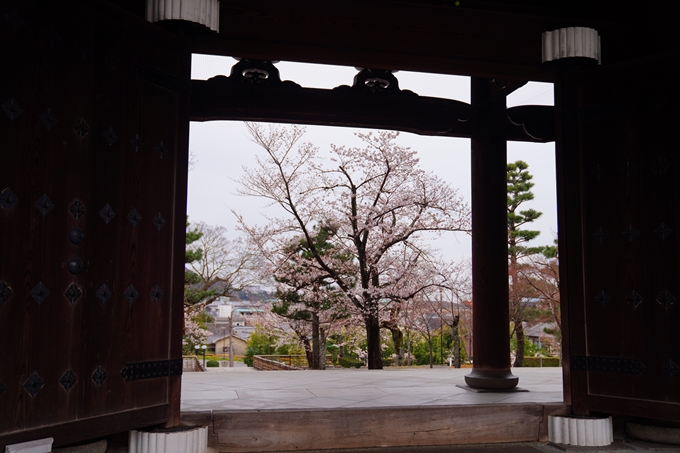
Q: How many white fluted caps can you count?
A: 4